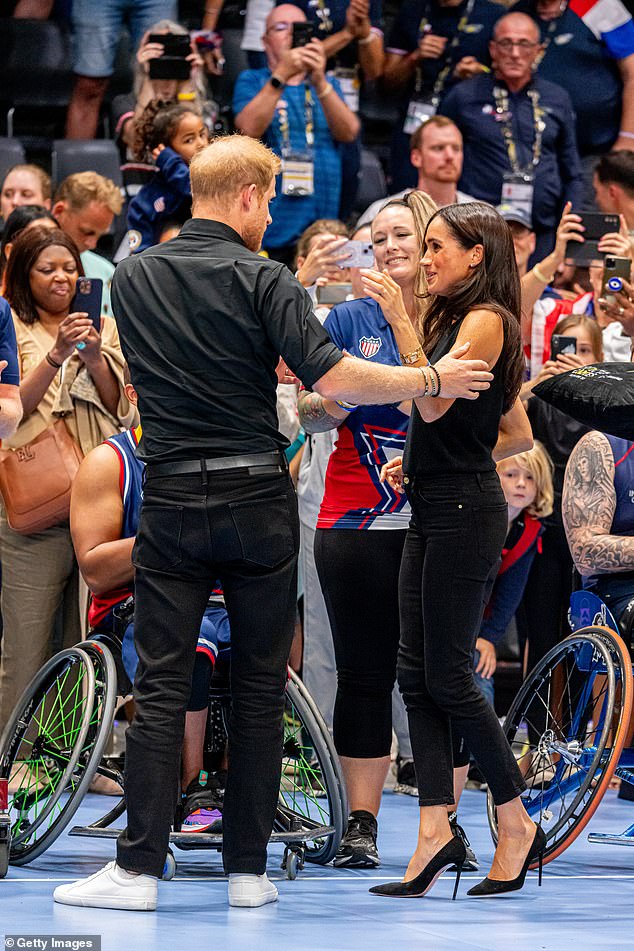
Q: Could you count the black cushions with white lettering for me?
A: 1